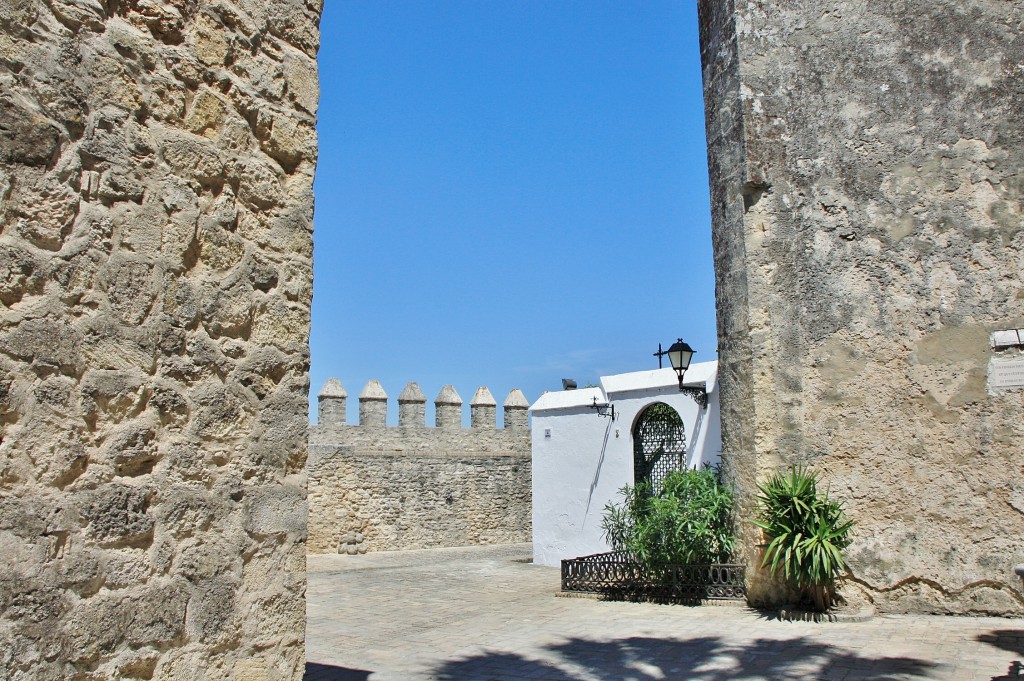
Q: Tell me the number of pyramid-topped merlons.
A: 6